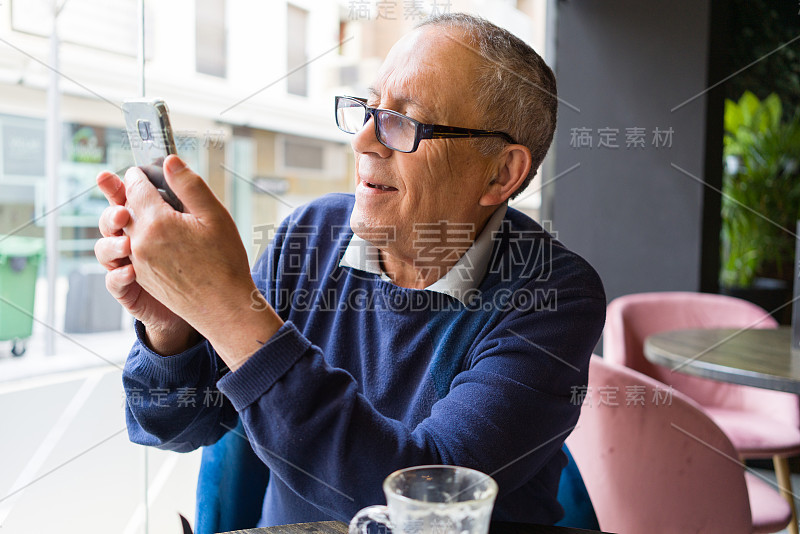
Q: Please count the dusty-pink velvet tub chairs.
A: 2